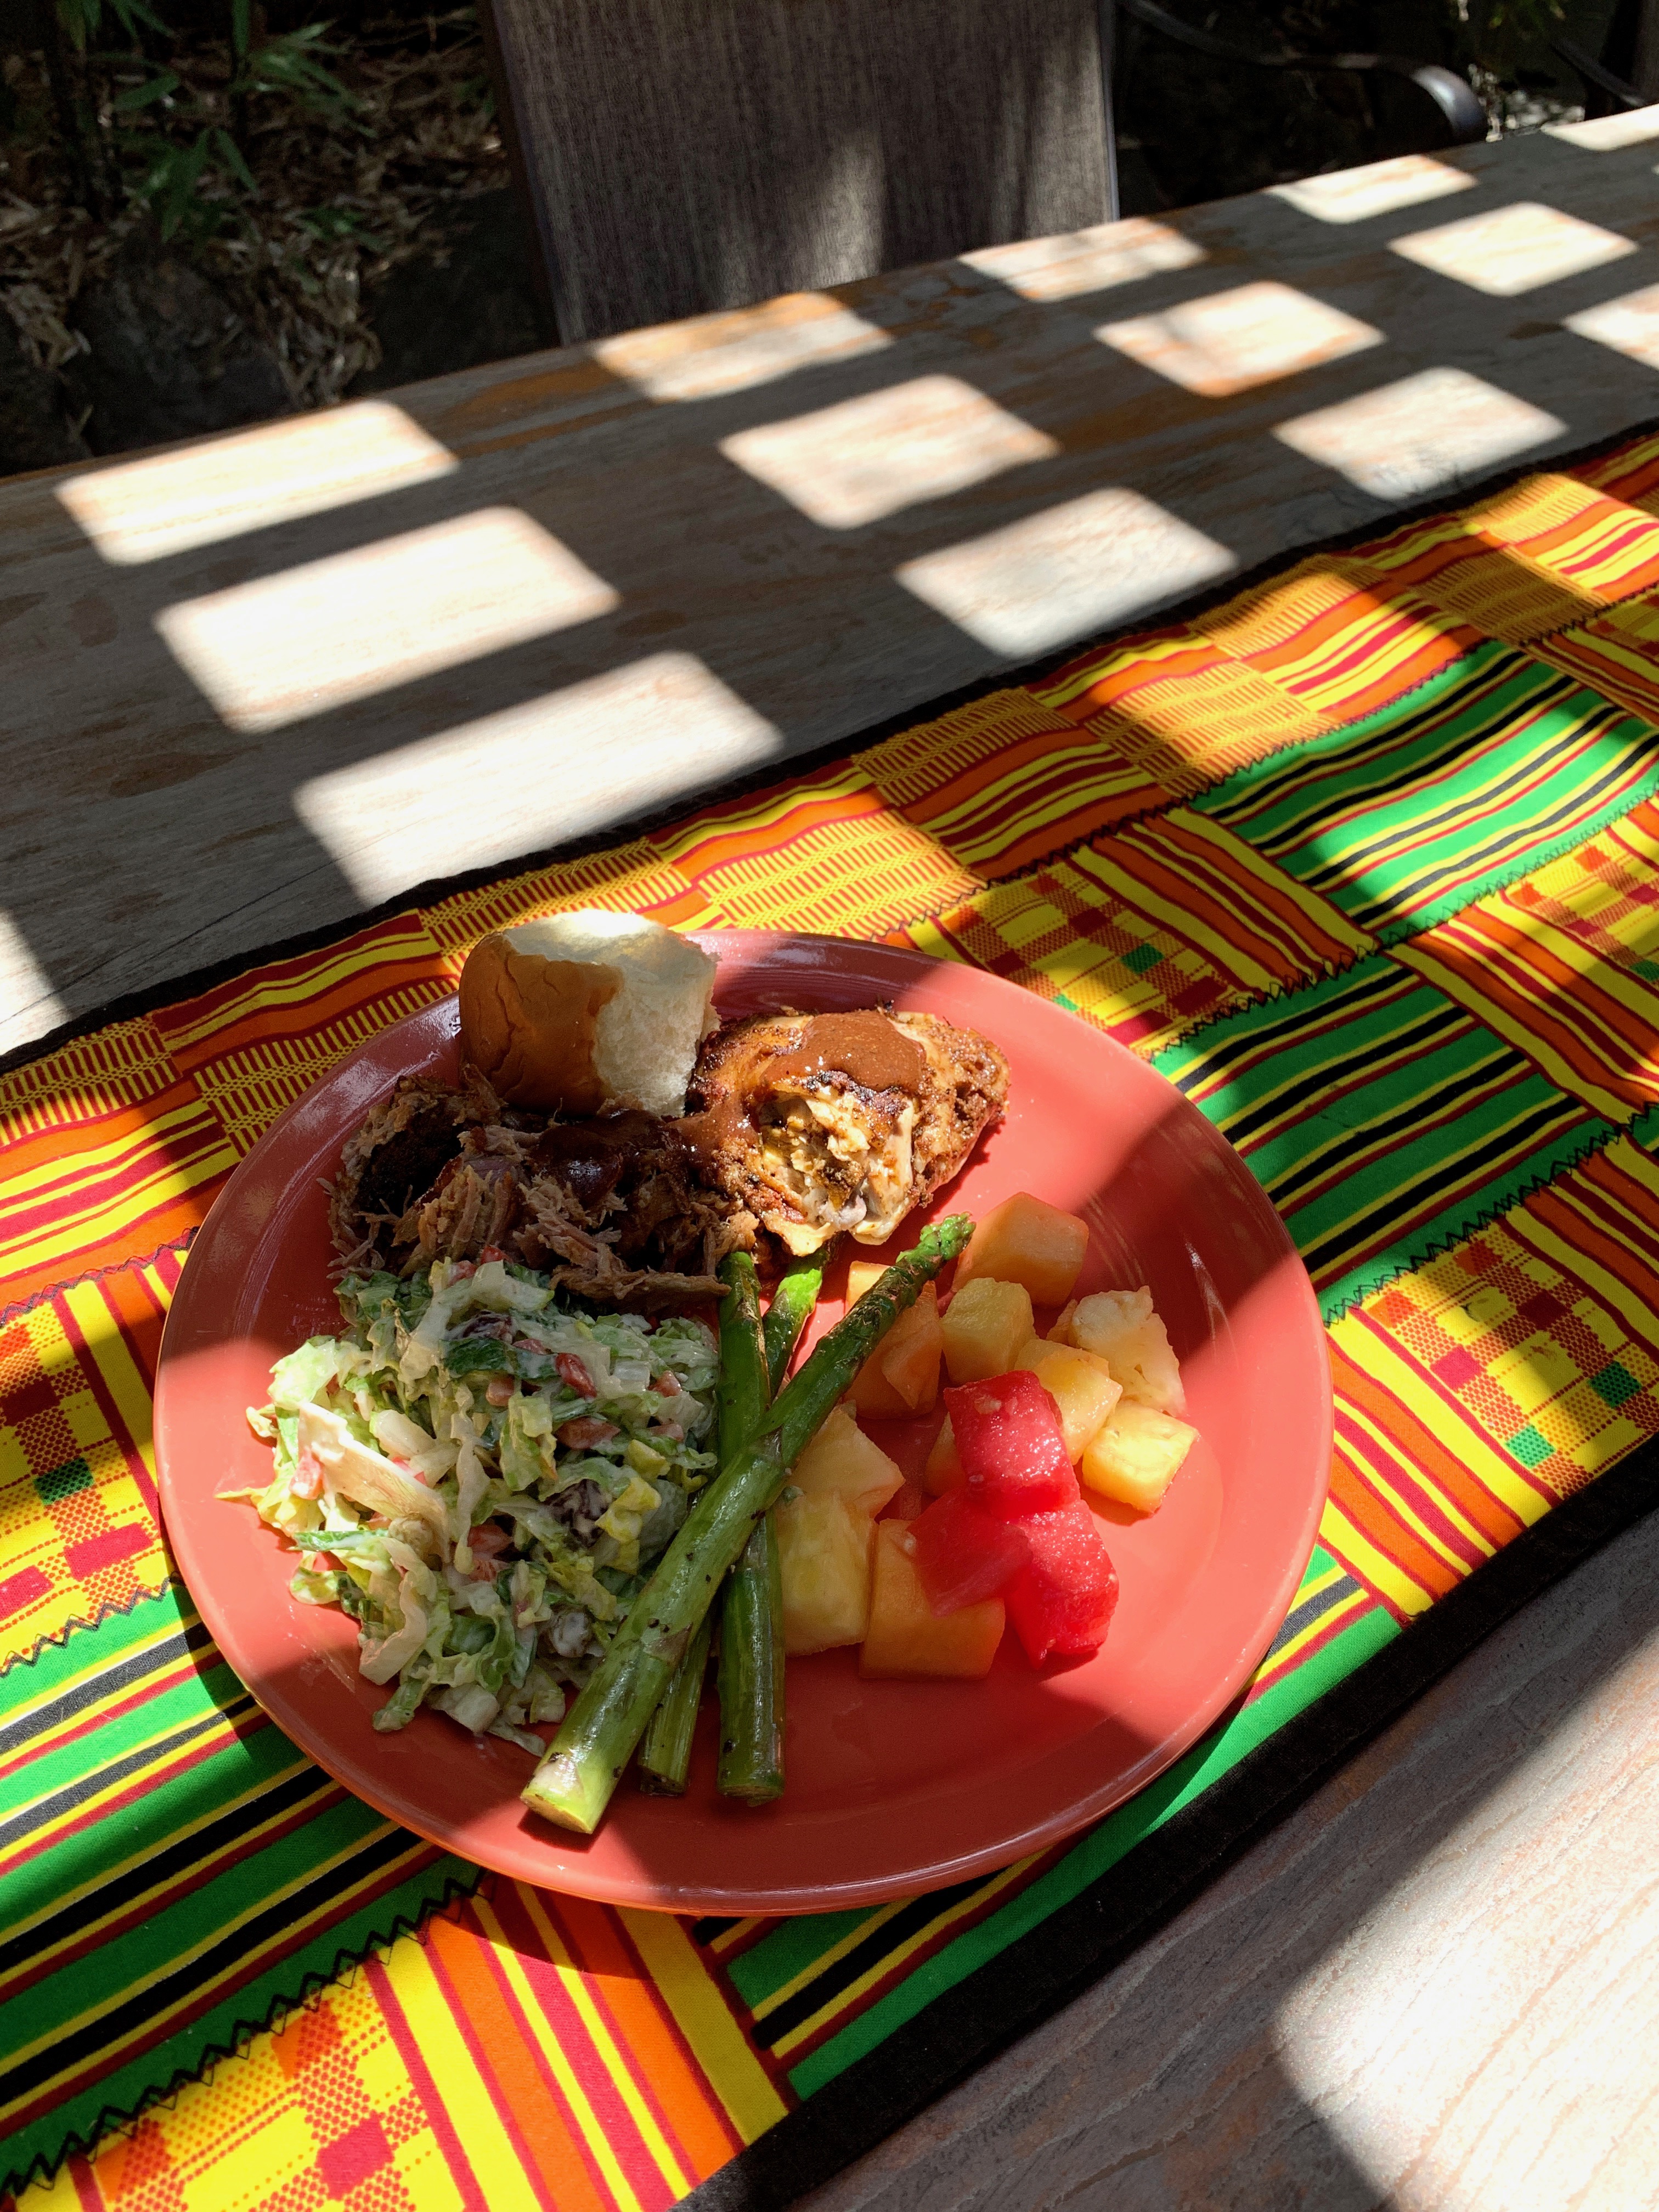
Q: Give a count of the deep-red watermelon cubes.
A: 3